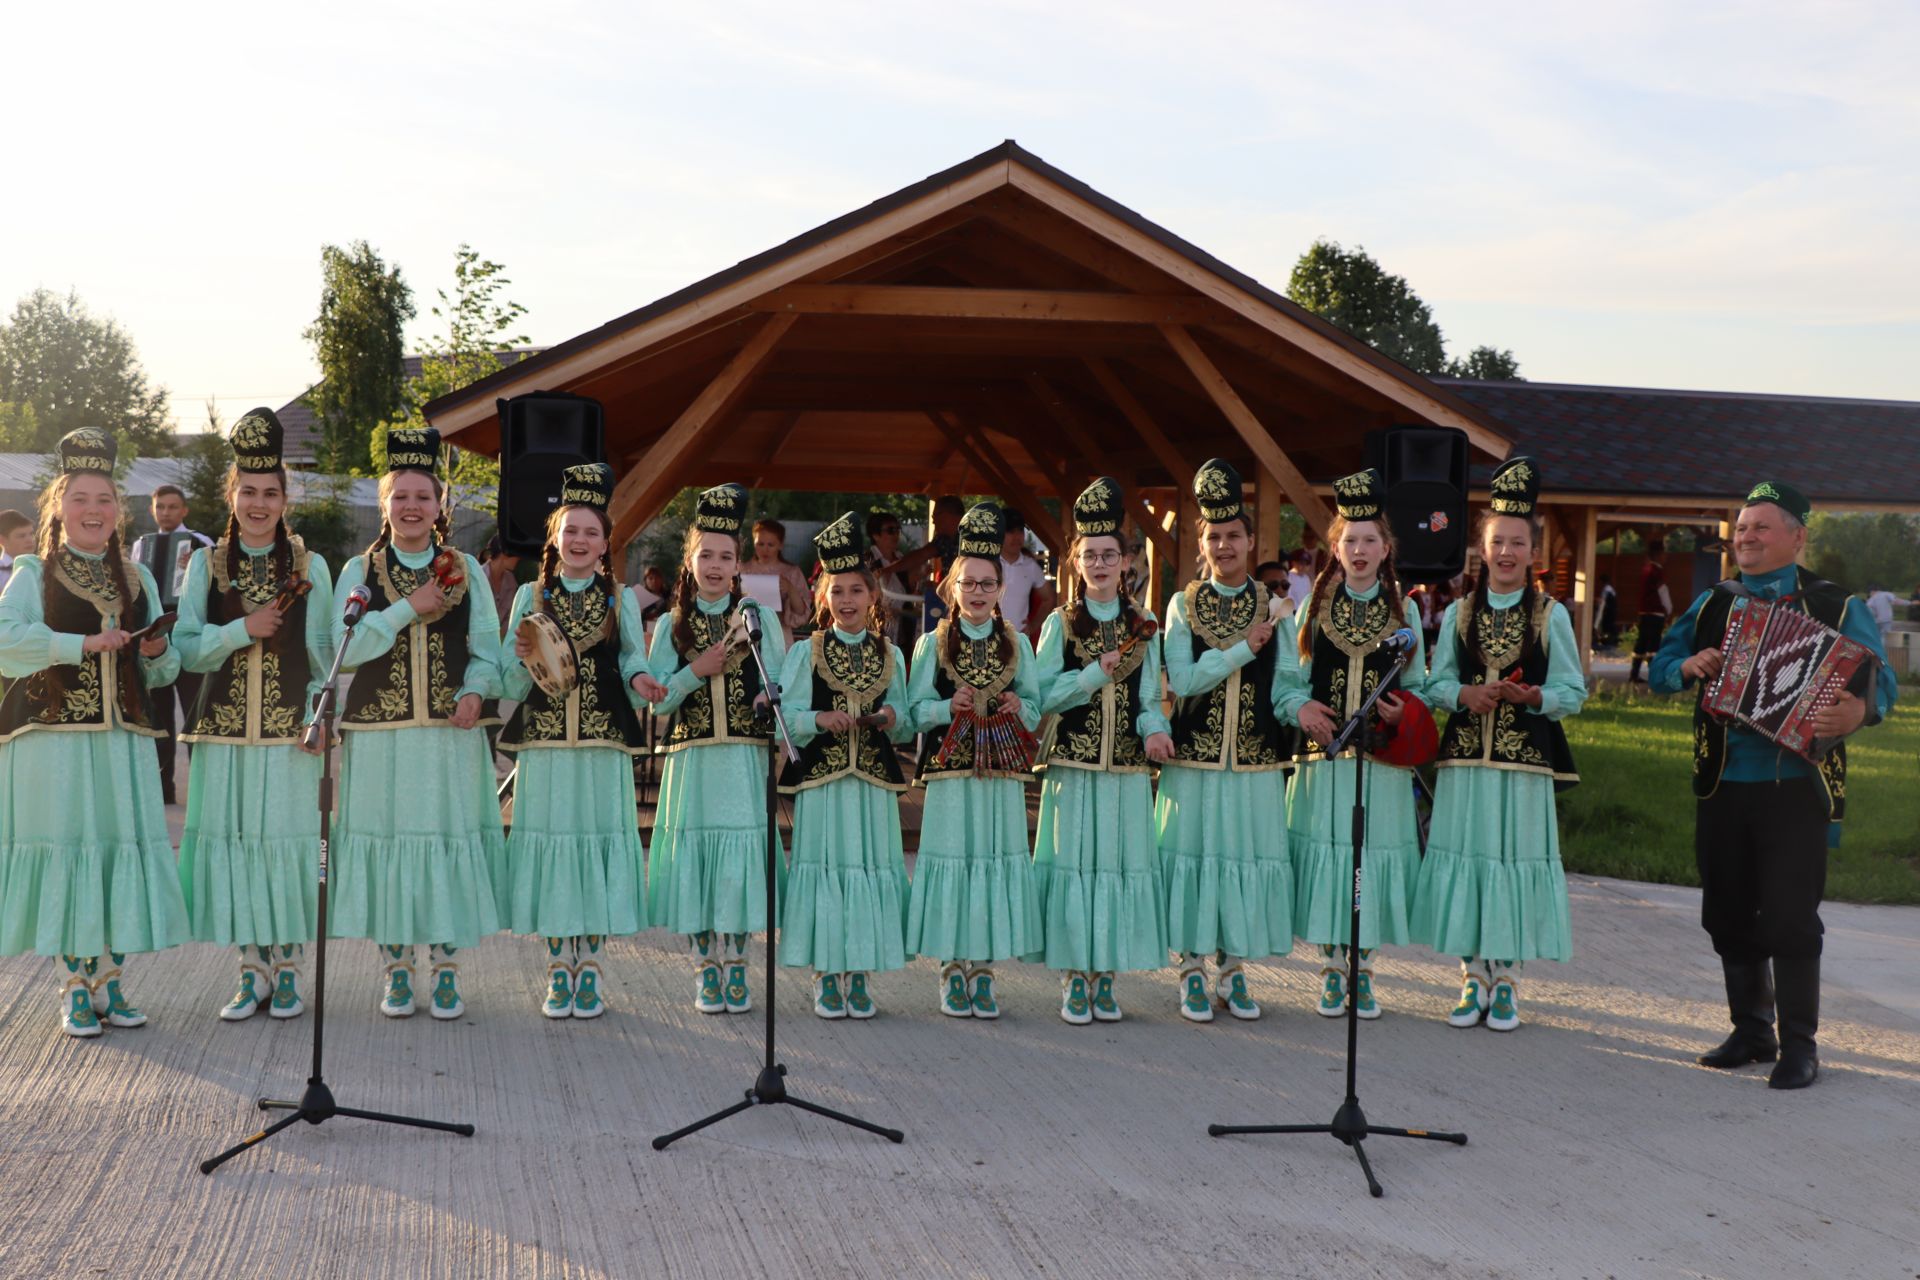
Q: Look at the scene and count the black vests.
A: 12